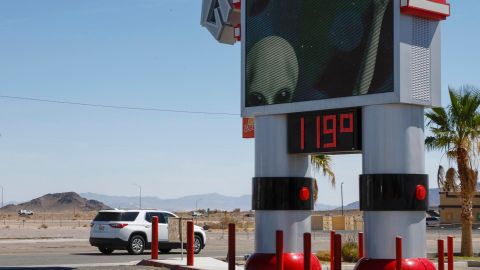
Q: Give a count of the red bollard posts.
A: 11